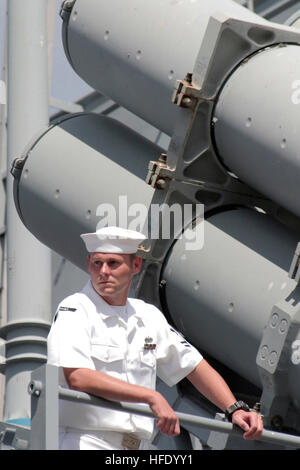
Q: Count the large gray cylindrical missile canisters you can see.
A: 4